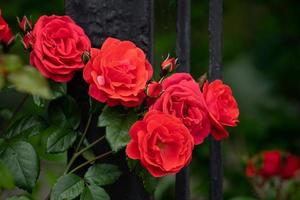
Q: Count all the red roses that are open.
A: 5